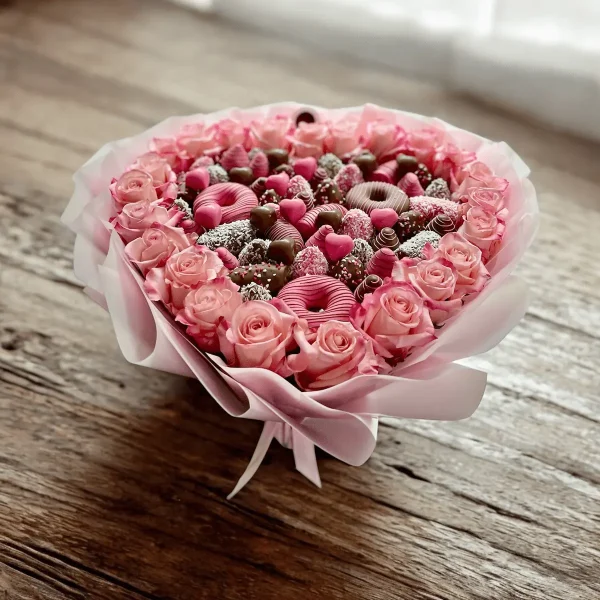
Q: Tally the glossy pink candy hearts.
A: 7